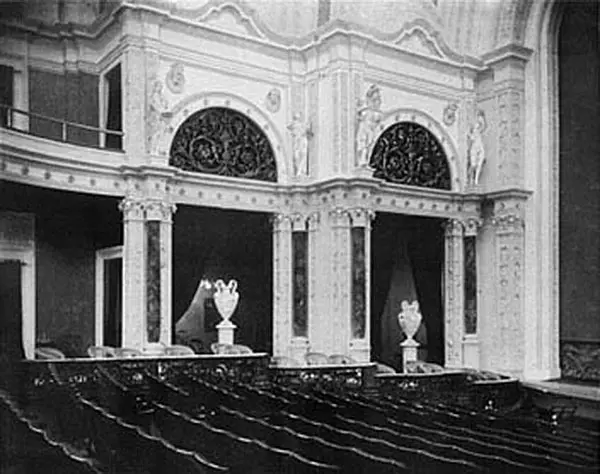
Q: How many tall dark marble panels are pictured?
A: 4